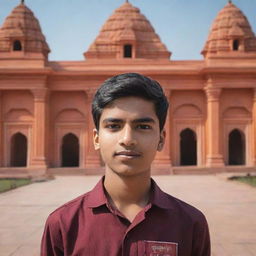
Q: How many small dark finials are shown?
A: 3